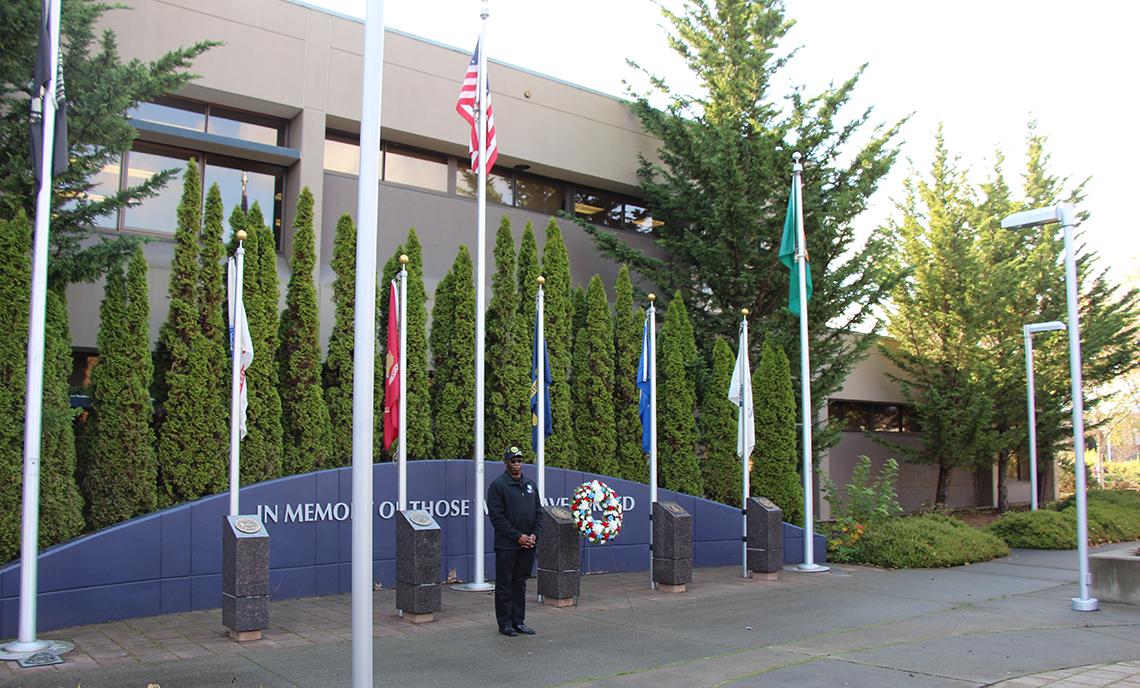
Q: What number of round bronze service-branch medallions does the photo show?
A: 5